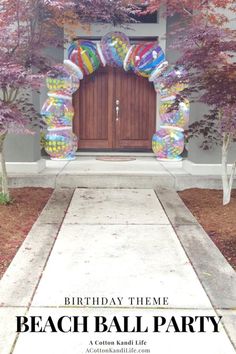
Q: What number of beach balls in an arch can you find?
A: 9